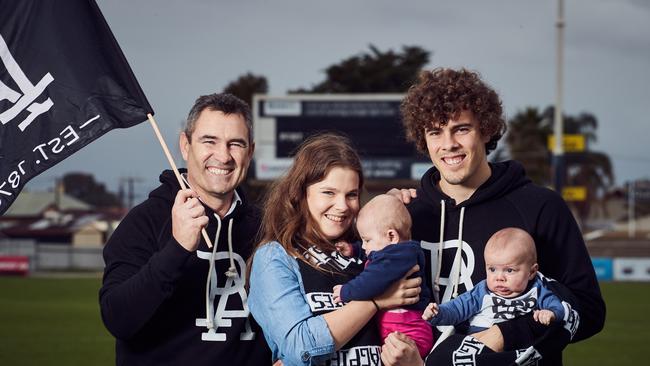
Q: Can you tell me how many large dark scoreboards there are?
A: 1